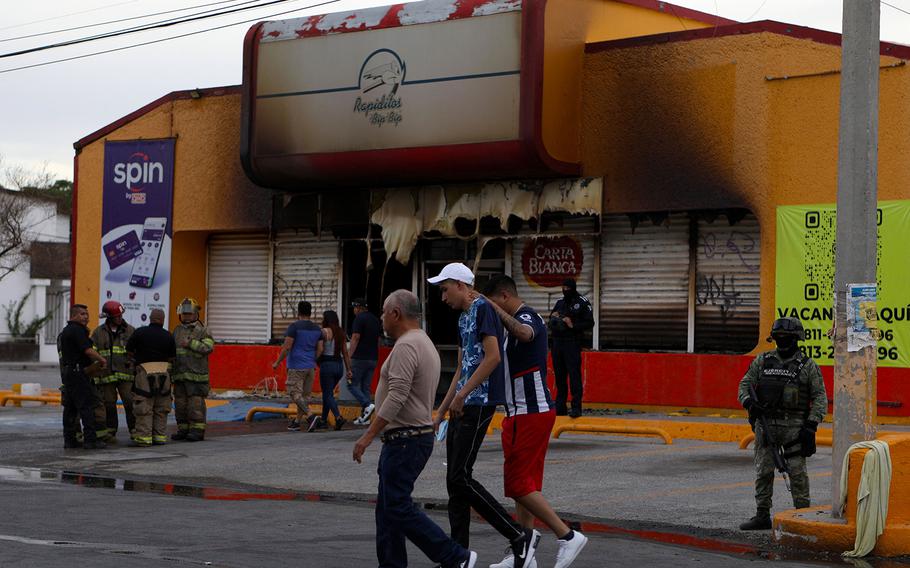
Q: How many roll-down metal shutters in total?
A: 5